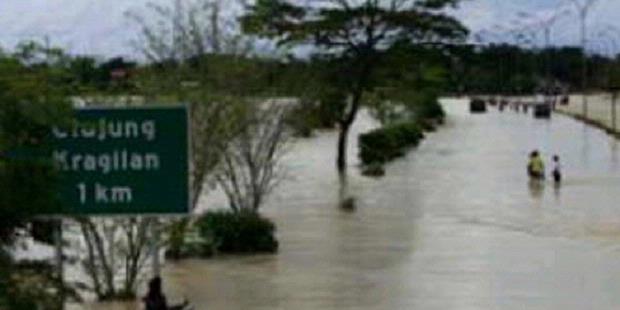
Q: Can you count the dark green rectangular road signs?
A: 1